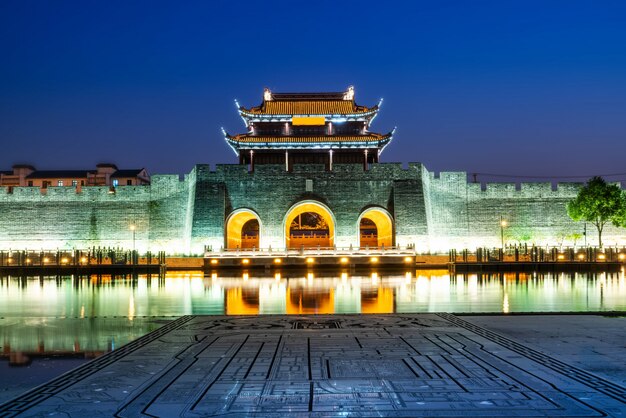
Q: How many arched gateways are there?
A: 3